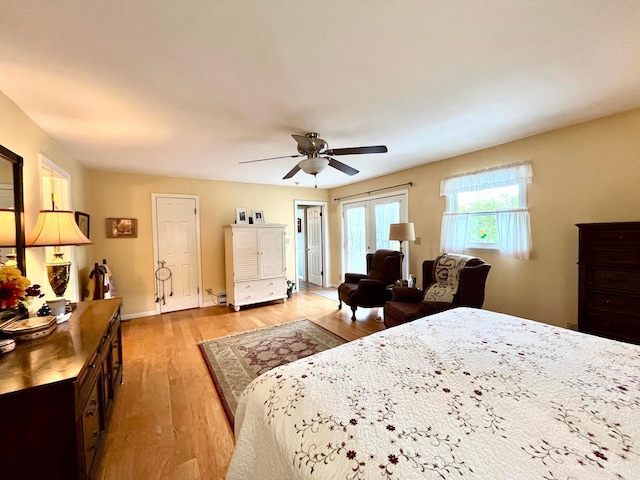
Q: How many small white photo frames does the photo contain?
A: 2